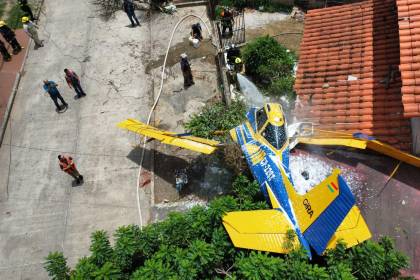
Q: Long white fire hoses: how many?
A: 1